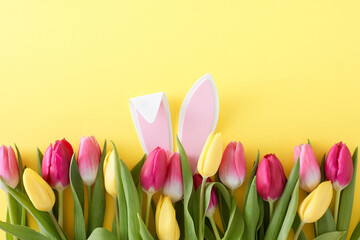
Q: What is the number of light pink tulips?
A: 5